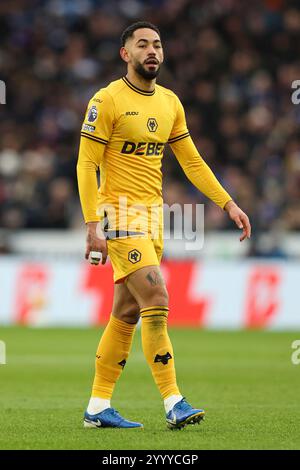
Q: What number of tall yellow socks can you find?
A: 2